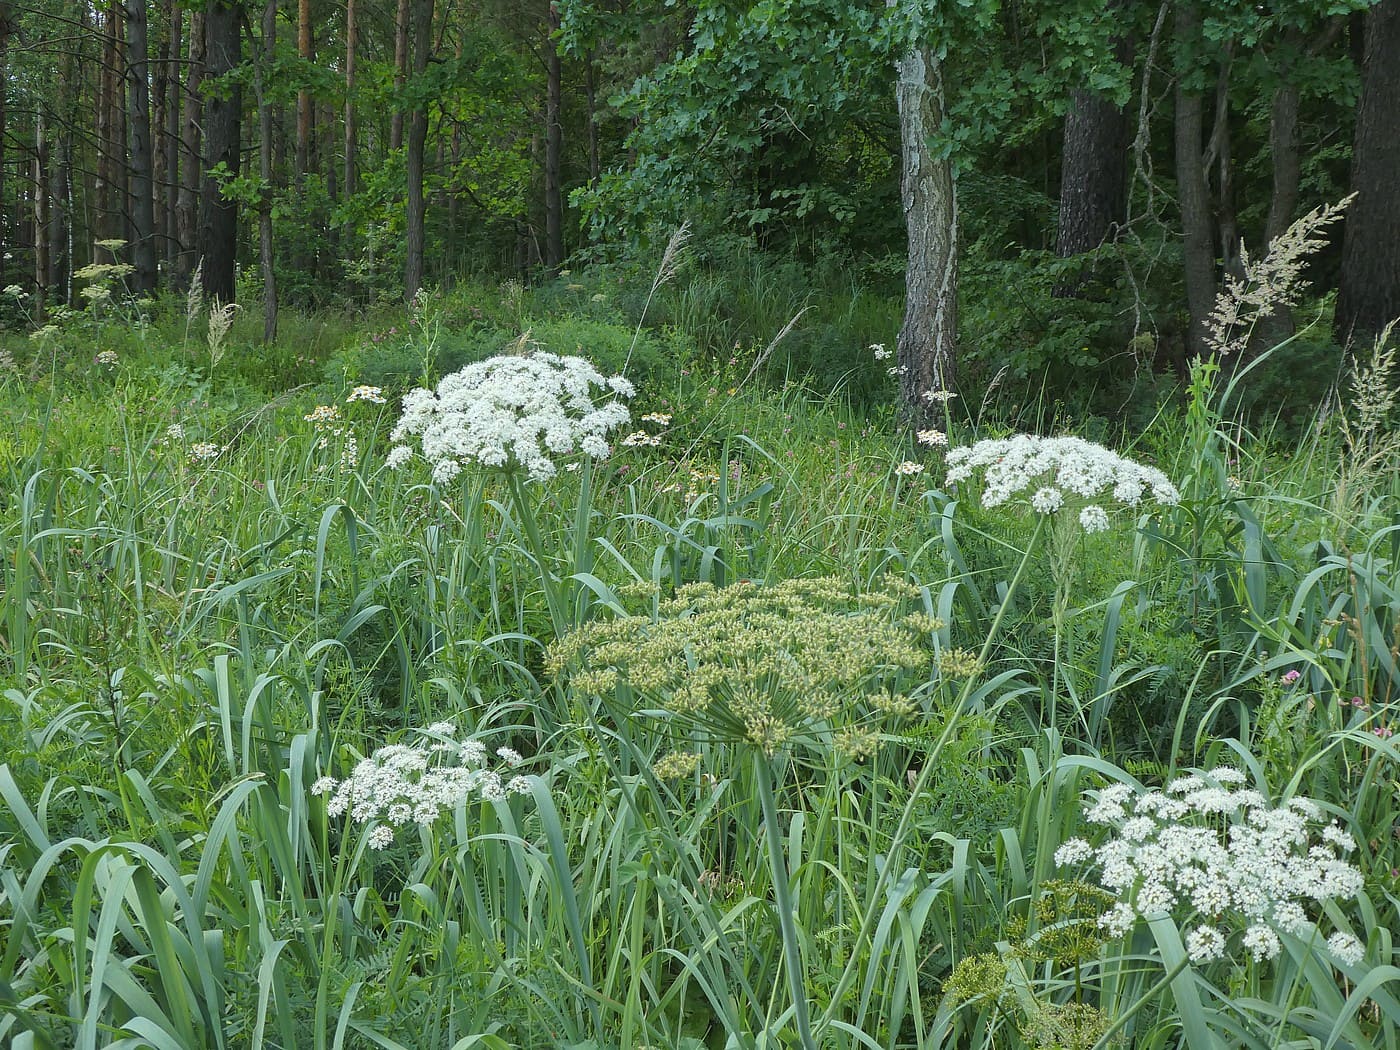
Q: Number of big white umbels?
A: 4